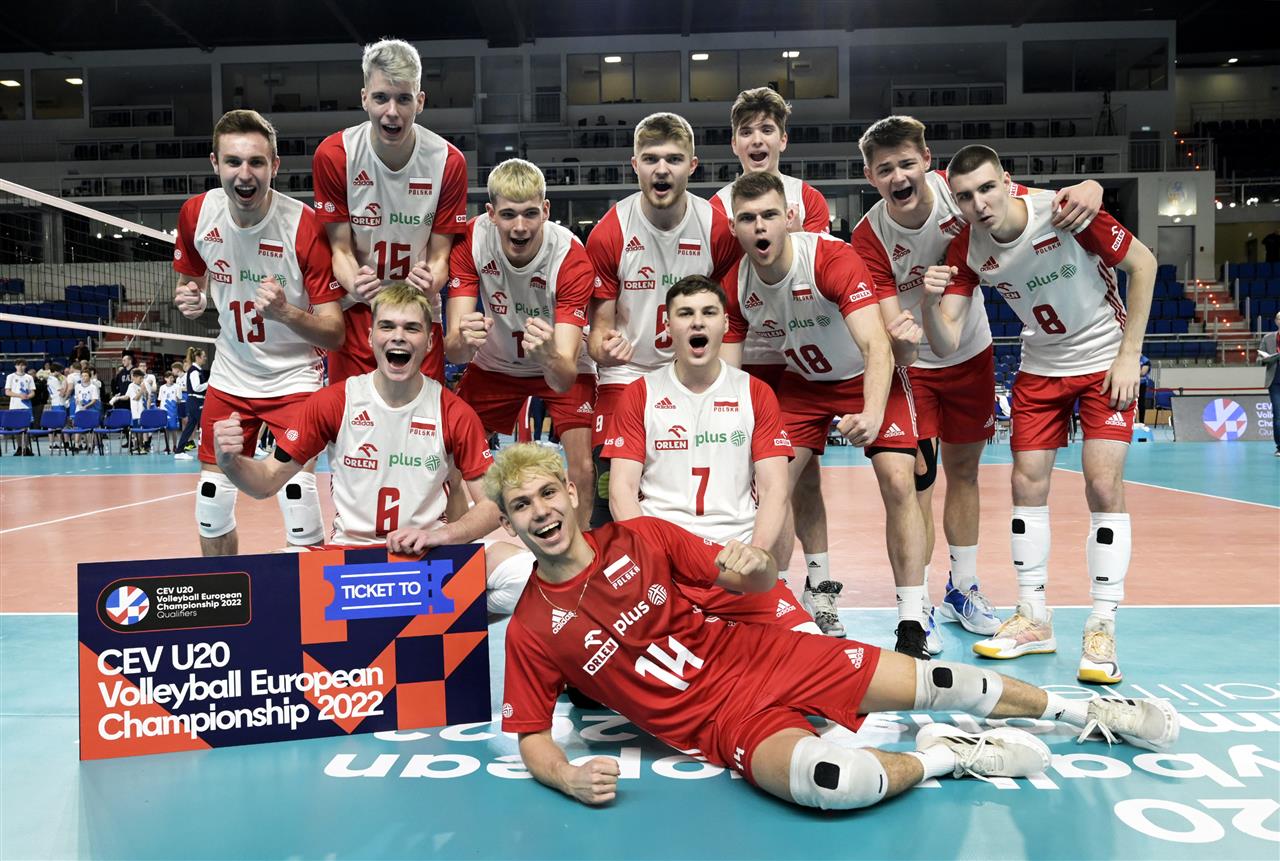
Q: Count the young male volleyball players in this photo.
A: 11